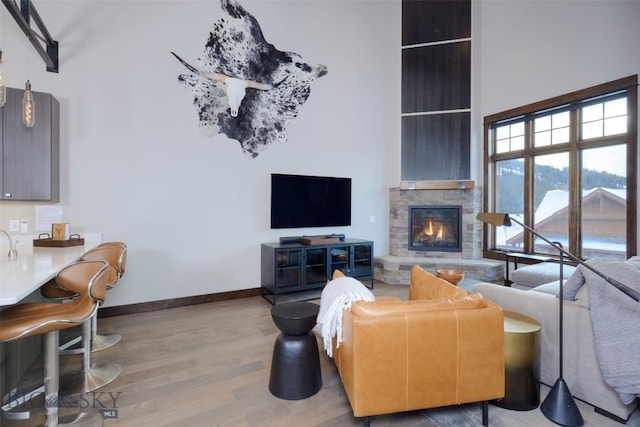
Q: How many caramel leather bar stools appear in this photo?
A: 3